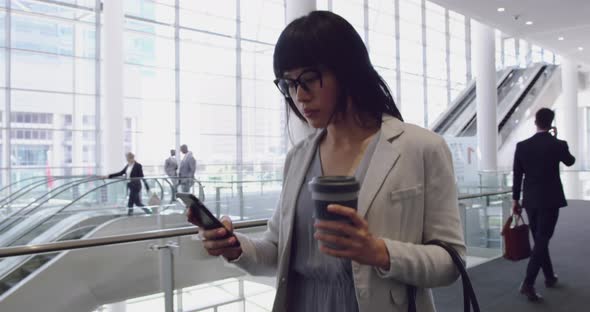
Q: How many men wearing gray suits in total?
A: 2